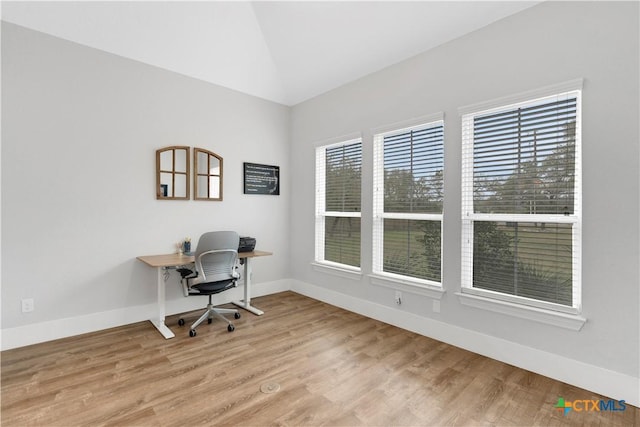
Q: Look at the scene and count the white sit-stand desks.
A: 1